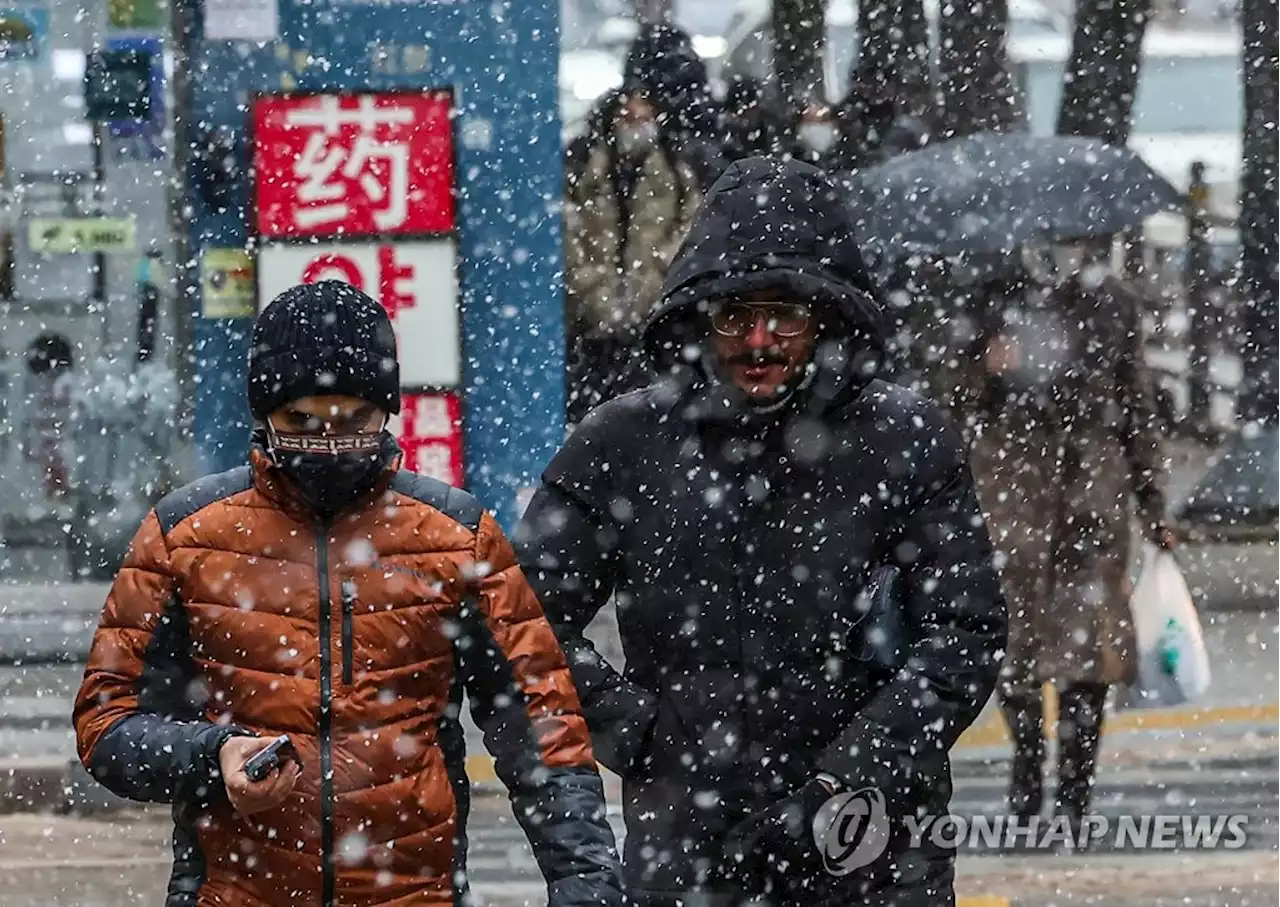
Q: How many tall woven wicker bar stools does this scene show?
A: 0